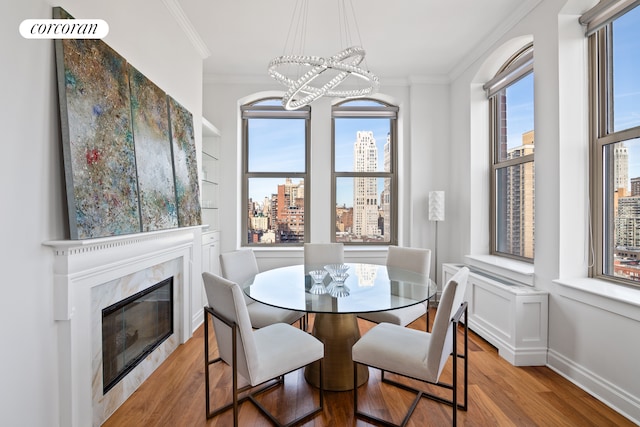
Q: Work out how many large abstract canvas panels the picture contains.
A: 3